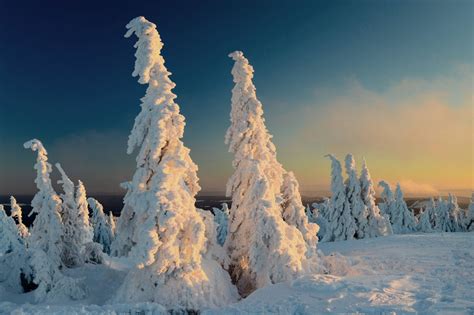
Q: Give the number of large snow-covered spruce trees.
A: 2